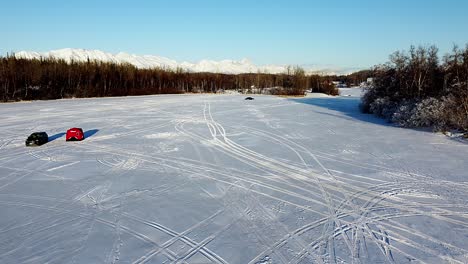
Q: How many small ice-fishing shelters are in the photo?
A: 2